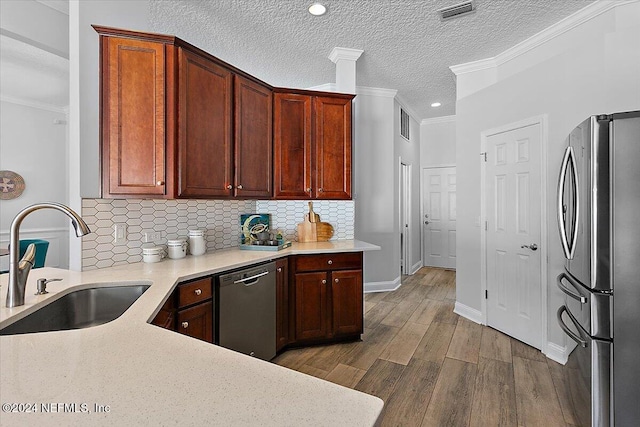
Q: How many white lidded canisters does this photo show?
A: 3